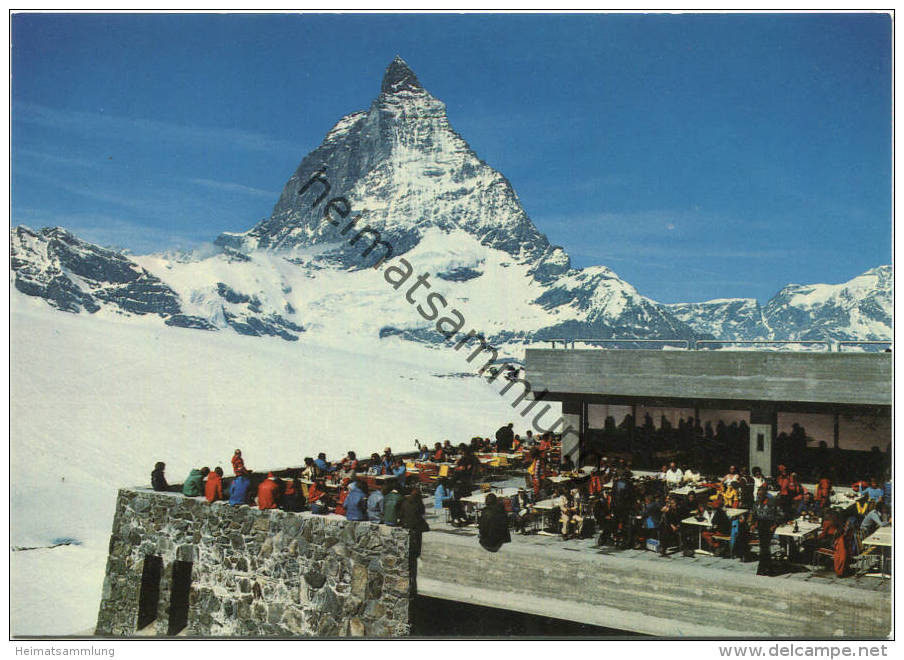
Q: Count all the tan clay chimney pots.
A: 0